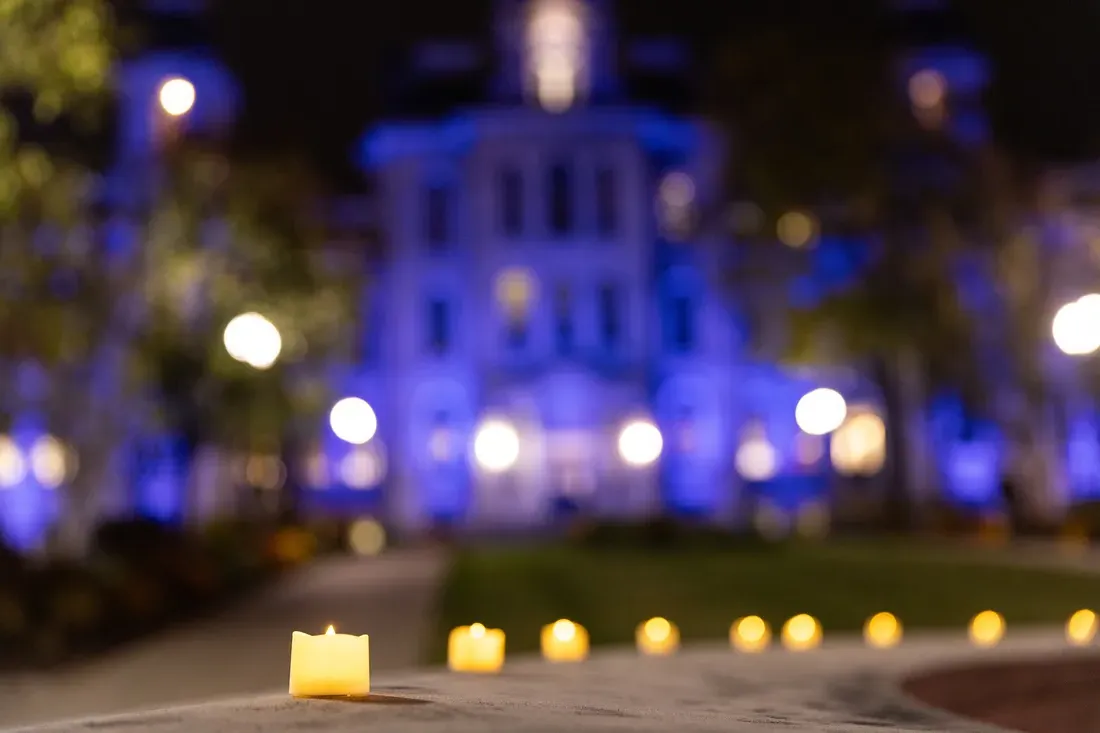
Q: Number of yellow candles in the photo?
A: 9